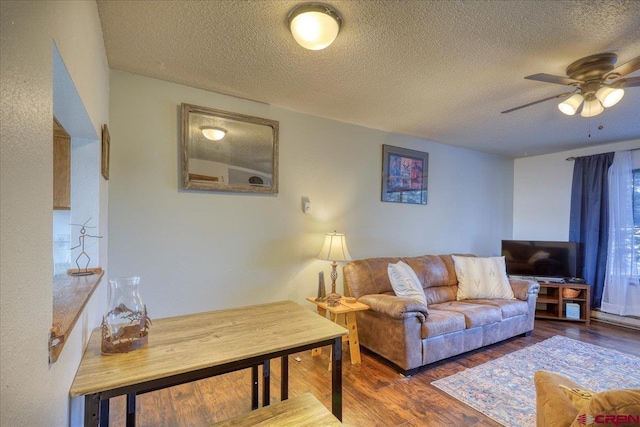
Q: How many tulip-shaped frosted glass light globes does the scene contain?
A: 3